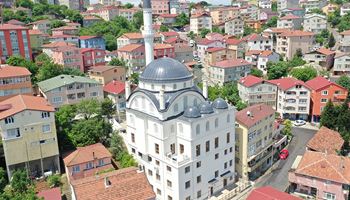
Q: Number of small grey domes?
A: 3